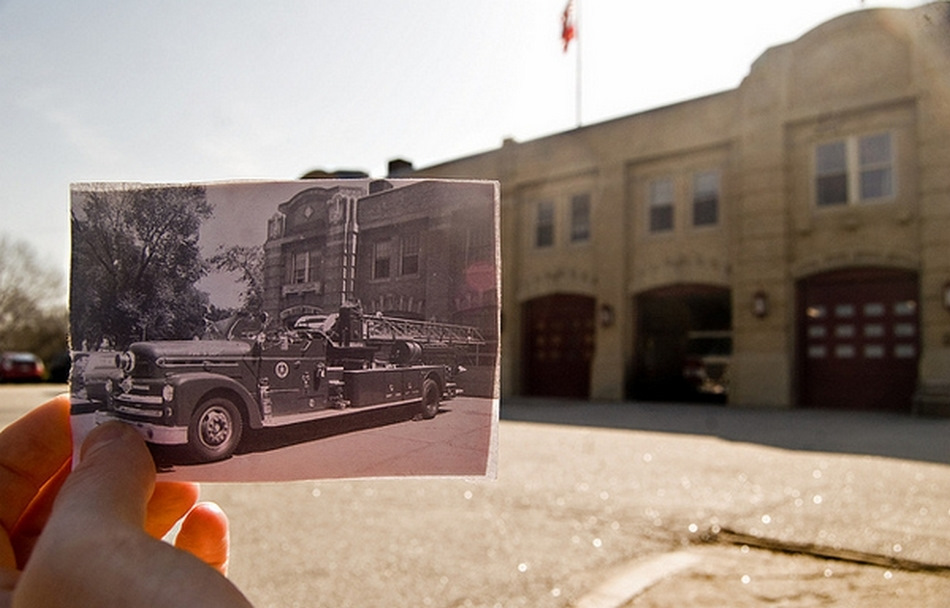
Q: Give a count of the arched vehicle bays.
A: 3